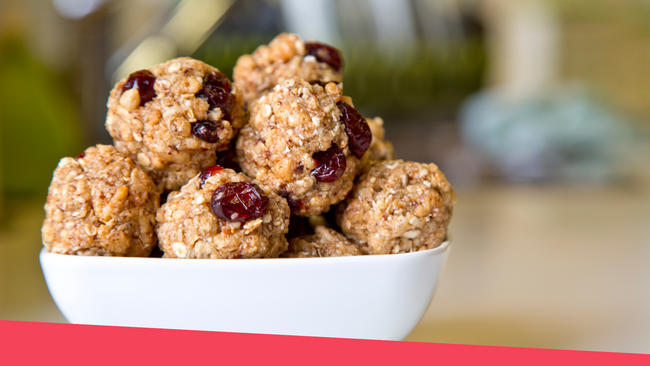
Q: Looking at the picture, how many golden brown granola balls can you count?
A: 8